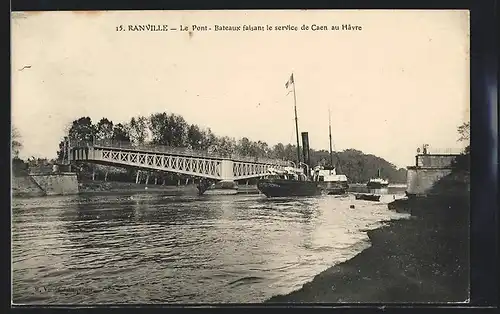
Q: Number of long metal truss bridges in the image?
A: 1